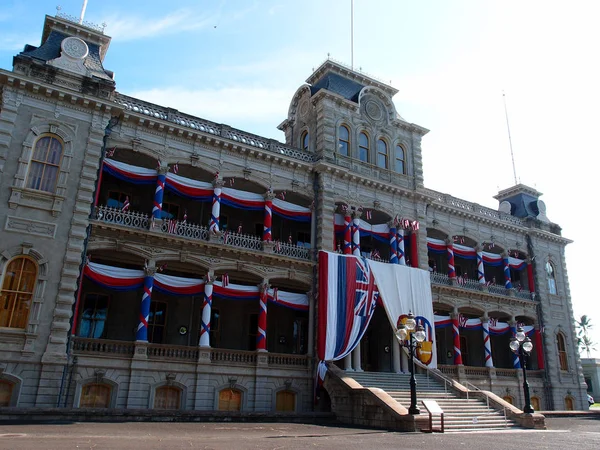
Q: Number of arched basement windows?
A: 8